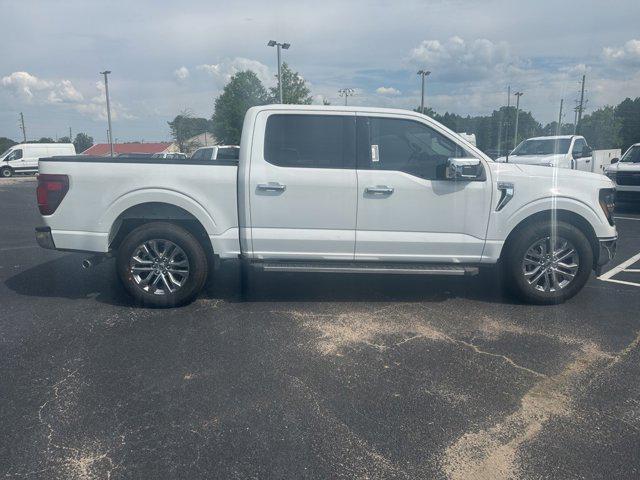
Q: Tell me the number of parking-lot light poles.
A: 5